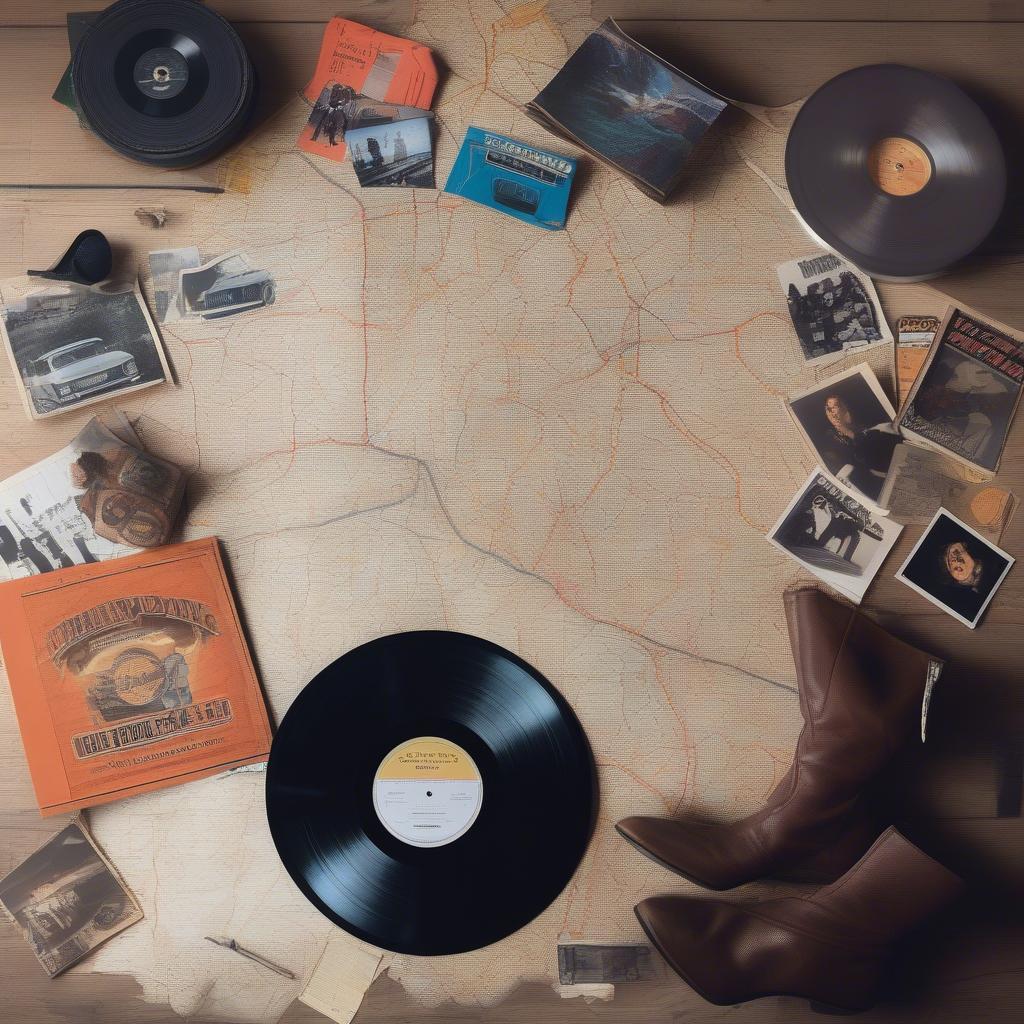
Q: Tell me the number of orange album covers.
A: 1